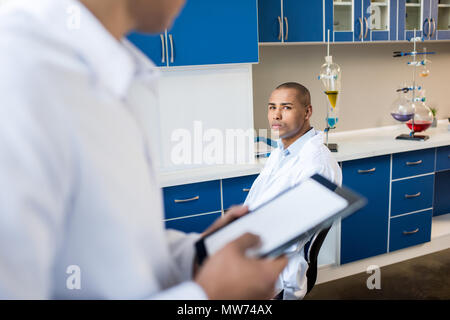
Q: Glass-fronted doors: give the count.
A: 4